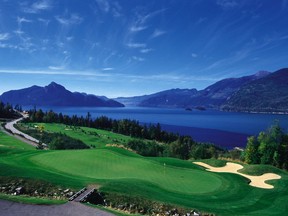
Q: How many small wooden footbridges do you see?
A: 1